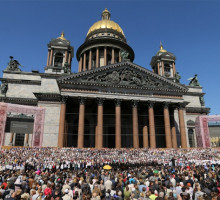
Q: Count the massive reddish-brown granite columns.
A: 8